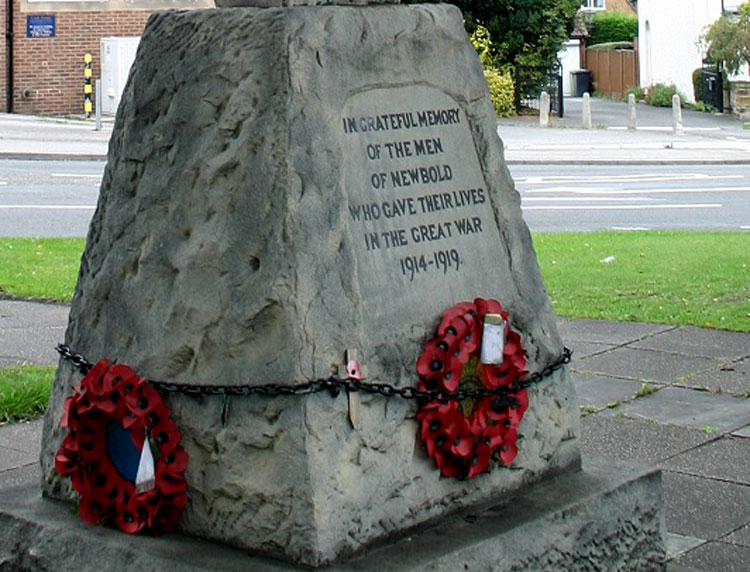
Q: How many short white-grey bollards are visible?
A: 4